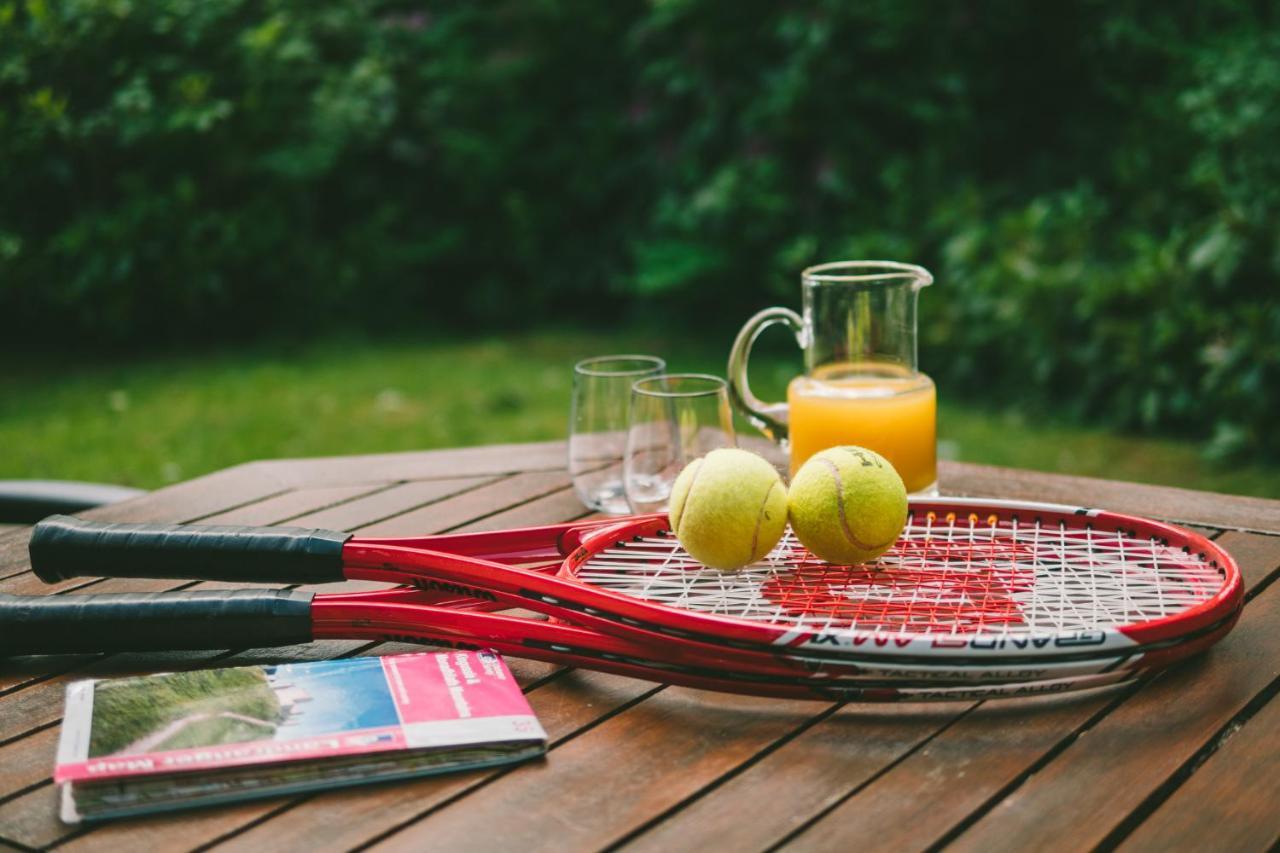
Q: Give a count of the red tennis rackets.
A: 2